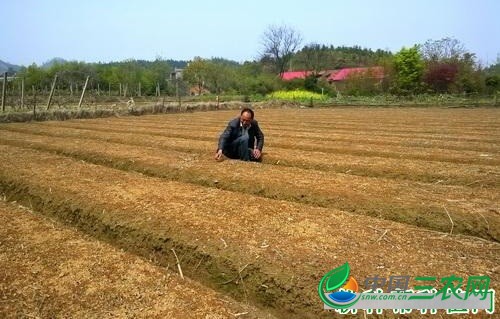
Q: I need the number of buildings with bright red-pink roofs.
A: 2